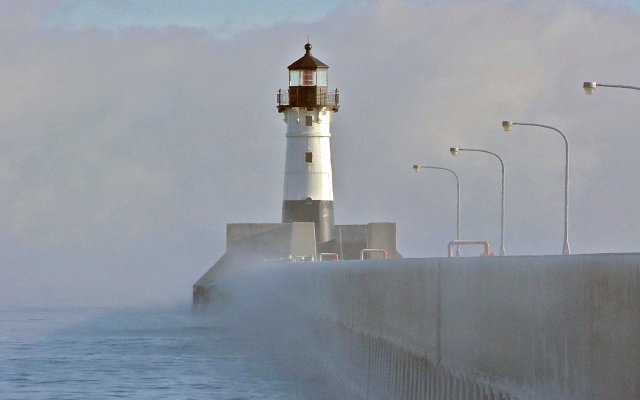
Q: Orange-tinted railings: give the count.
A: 3